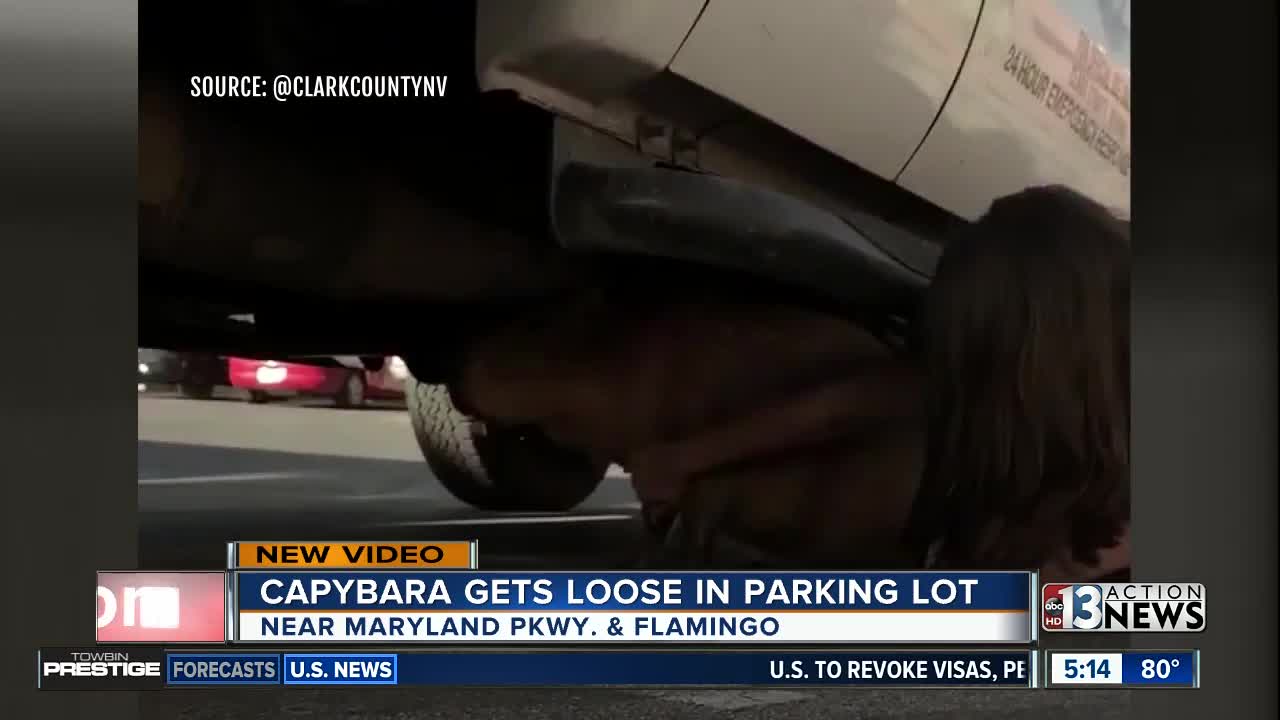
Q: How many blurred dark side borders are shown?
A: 2